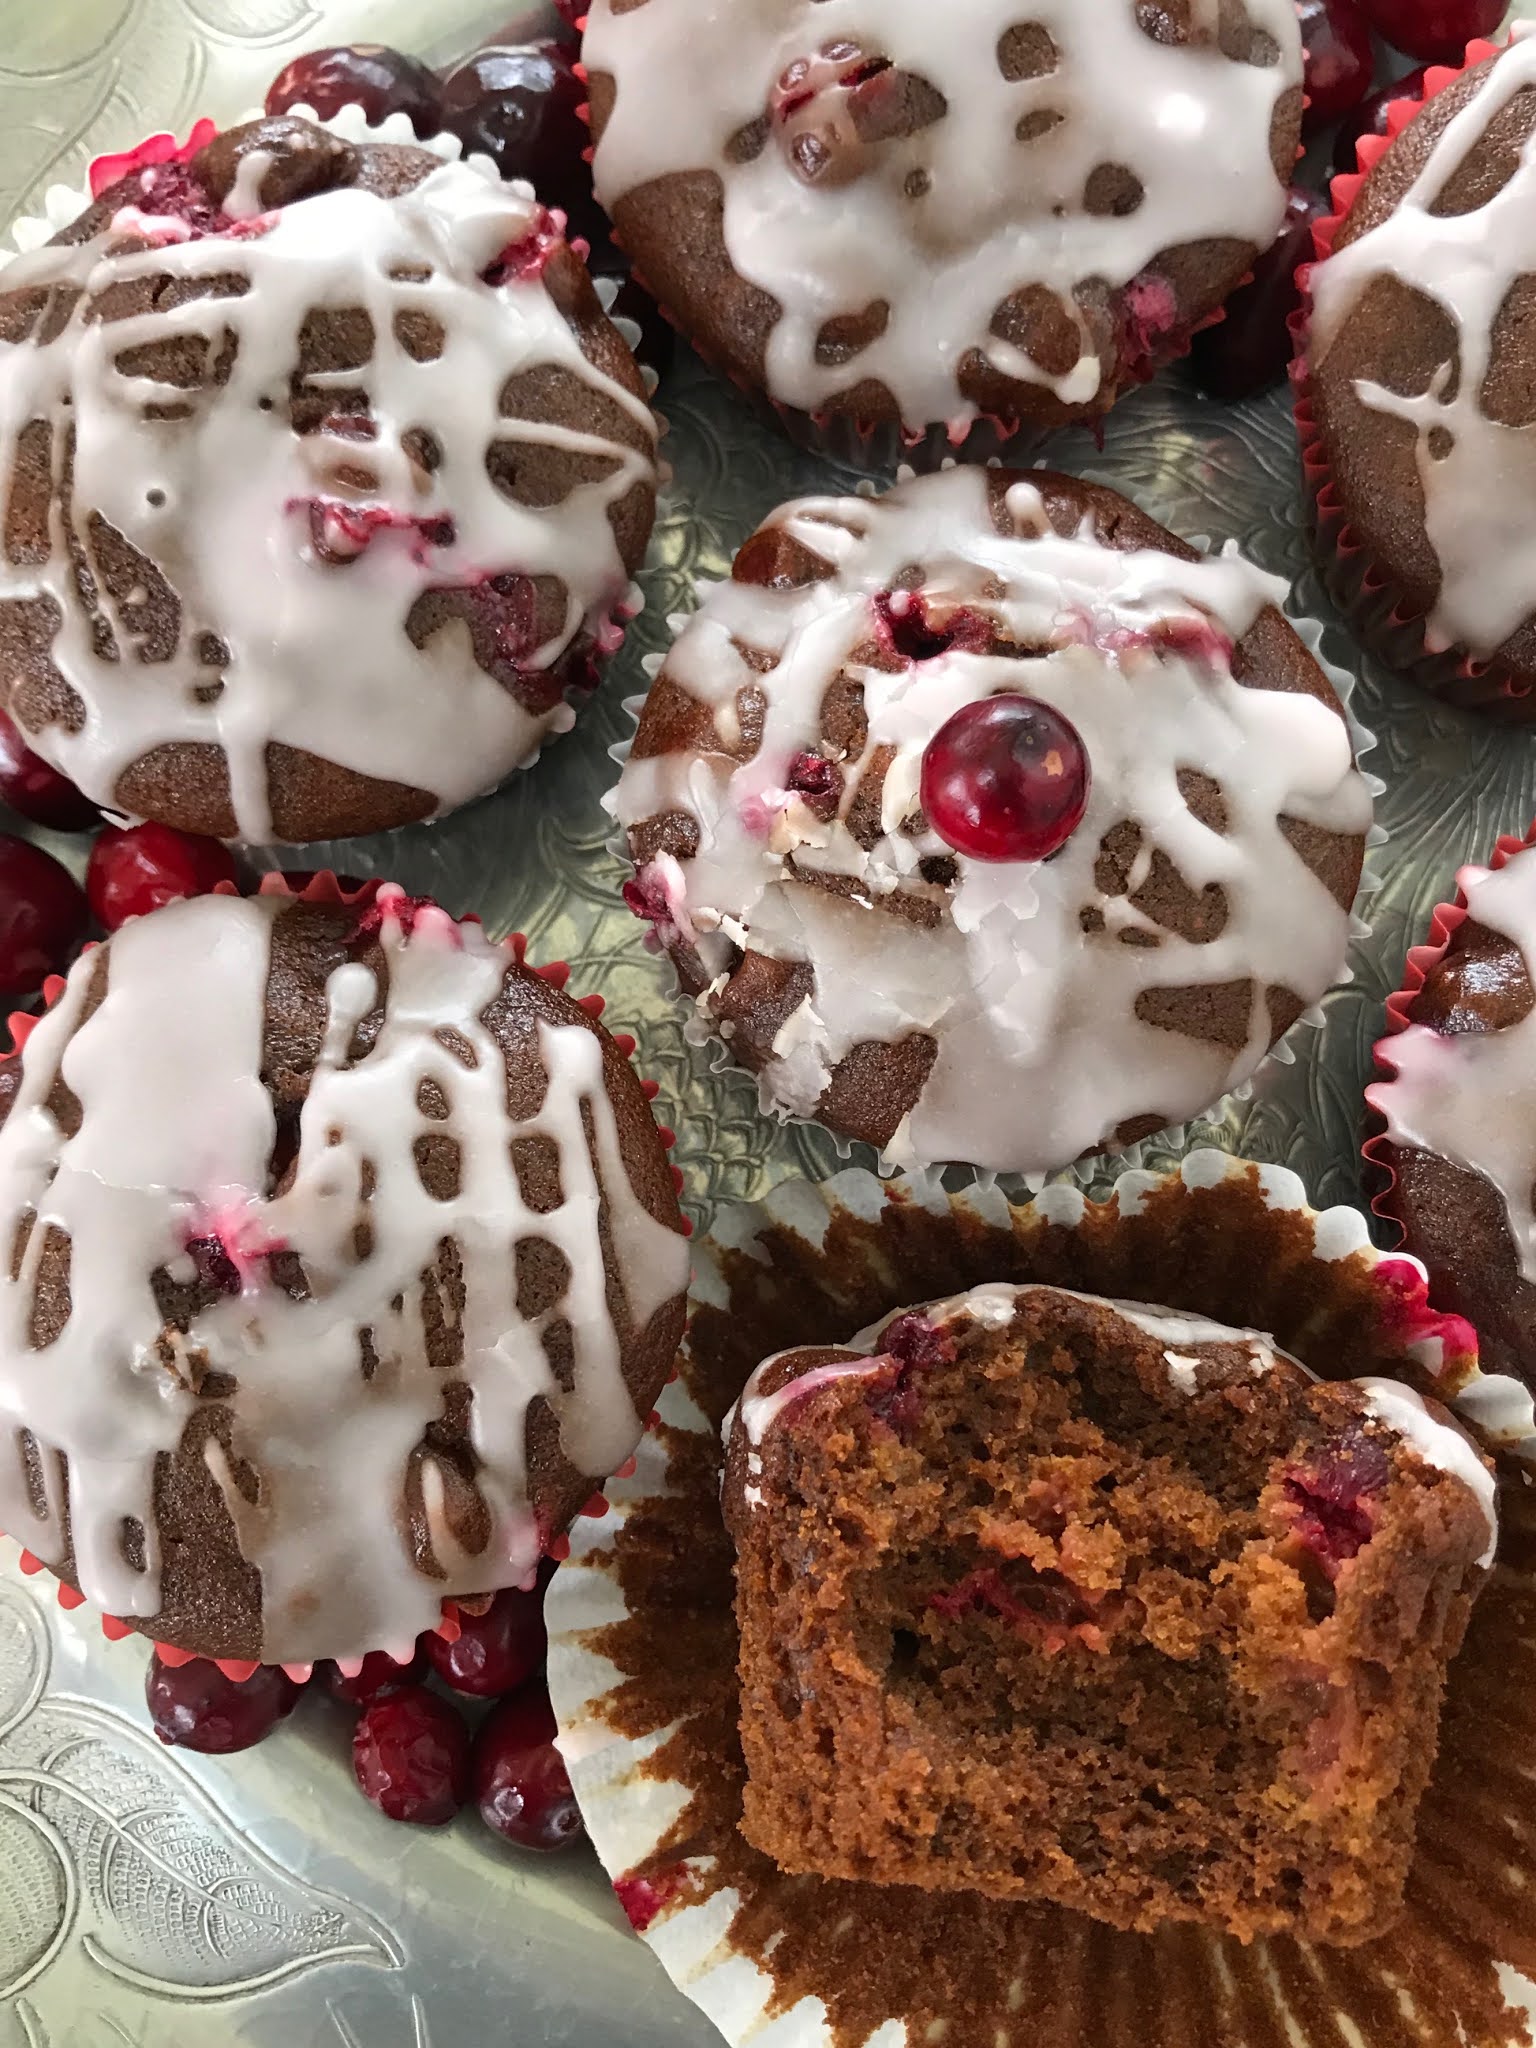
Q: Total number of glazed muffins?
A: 7